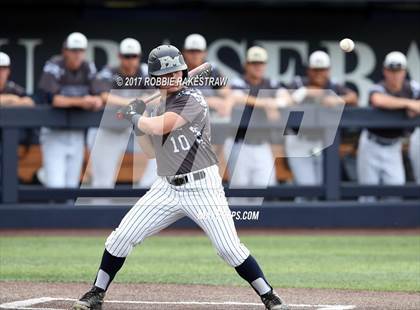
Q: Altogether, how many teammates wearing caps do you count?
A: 7